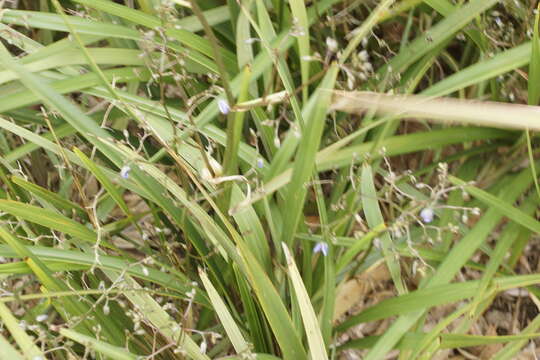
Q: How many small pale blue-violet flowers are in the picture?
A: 5